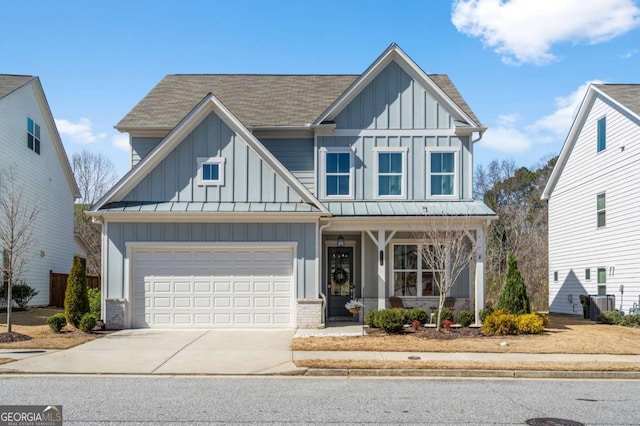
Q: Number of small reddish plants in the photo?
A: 2